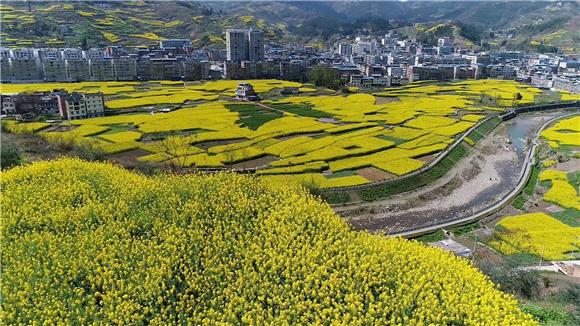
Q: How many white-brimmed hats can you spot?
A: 0